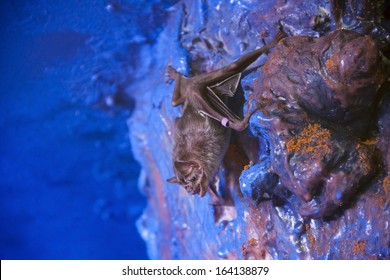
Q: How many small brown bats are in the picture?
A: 1